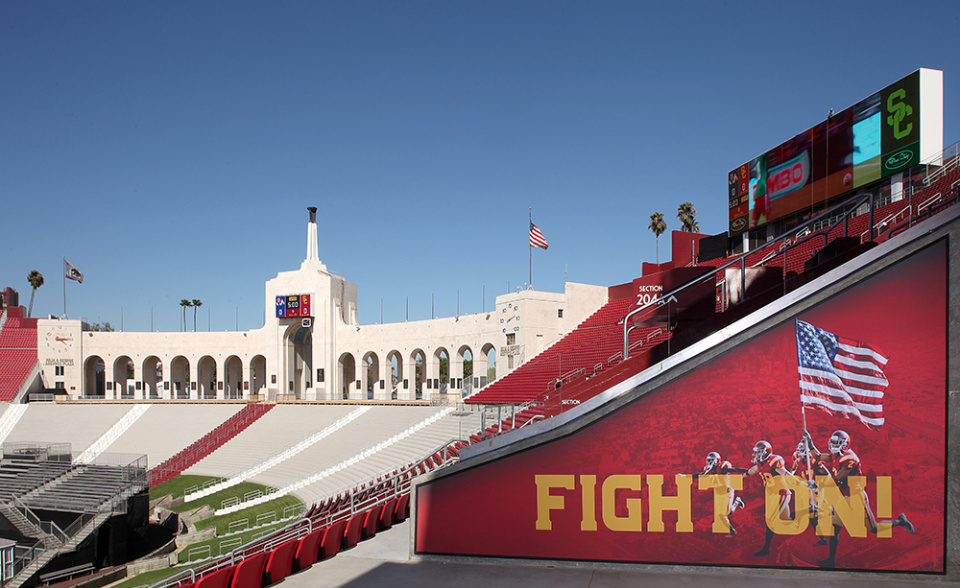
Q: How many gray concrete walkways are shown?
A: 1